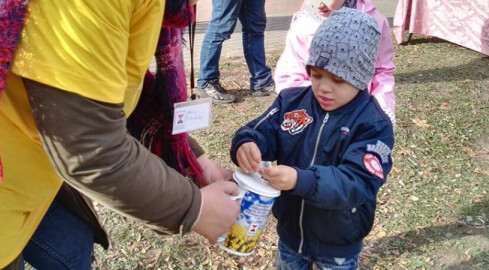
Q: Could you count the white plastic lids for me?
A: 1